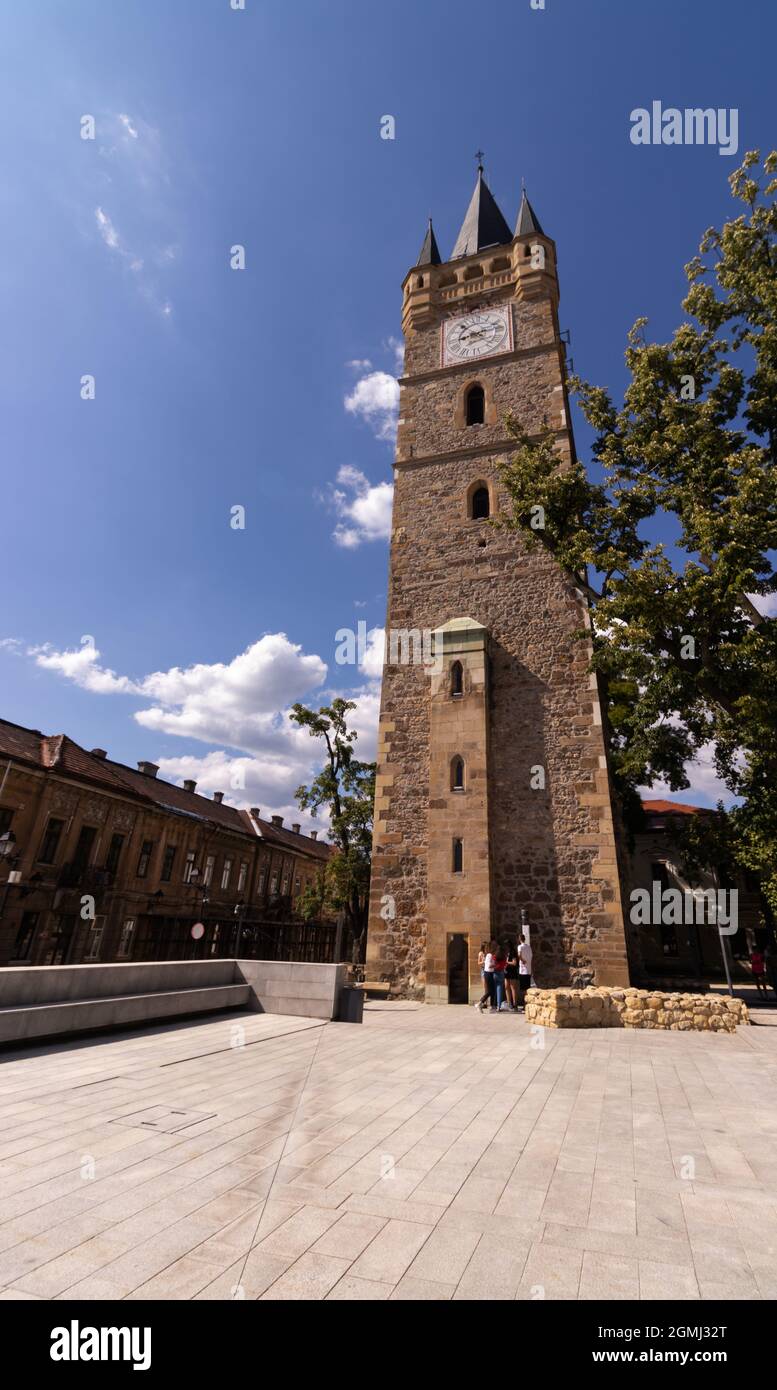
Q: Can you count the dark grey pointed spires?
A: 3